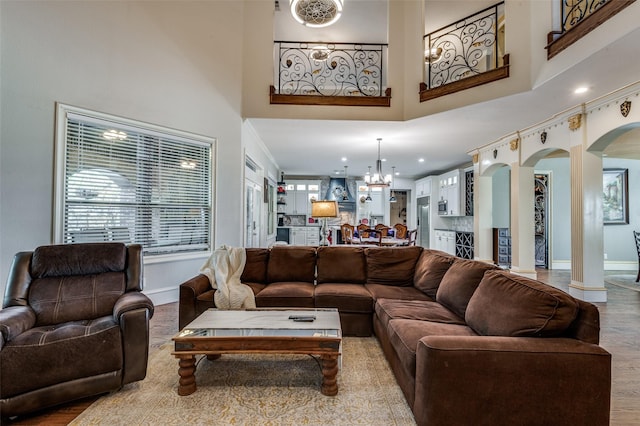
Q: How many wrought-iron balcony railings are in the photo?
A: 3